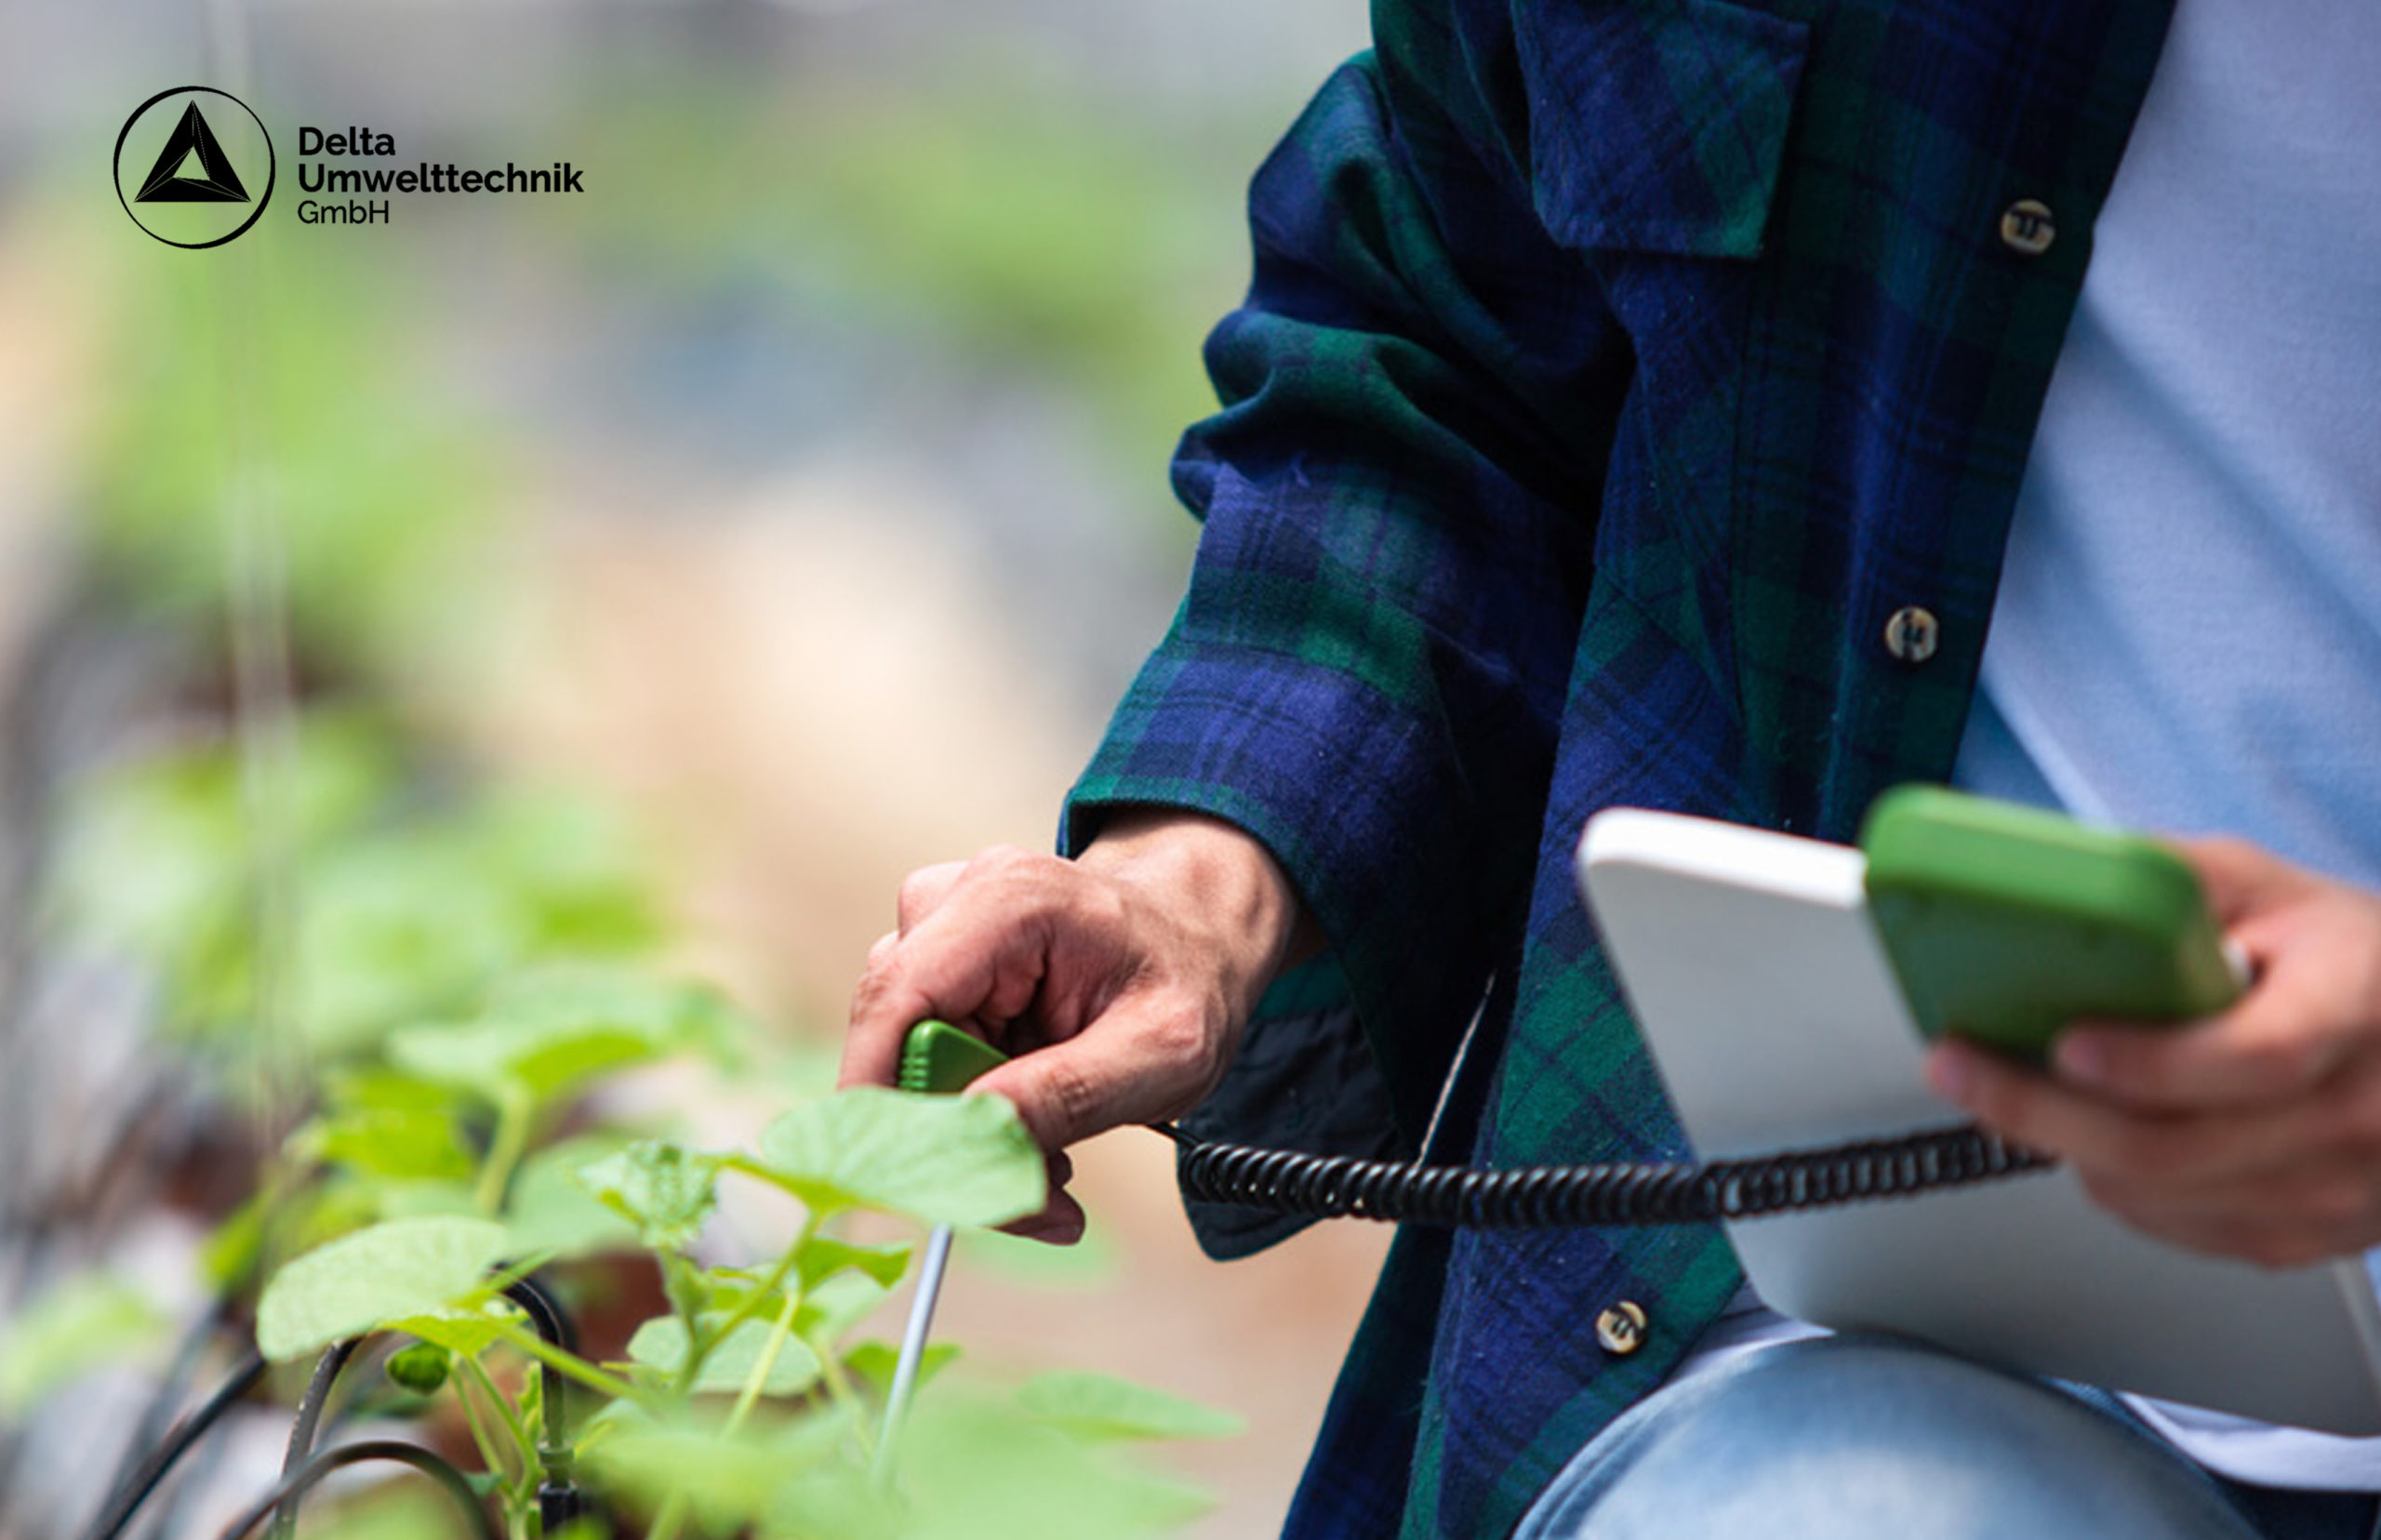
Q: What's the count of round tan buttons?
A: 3